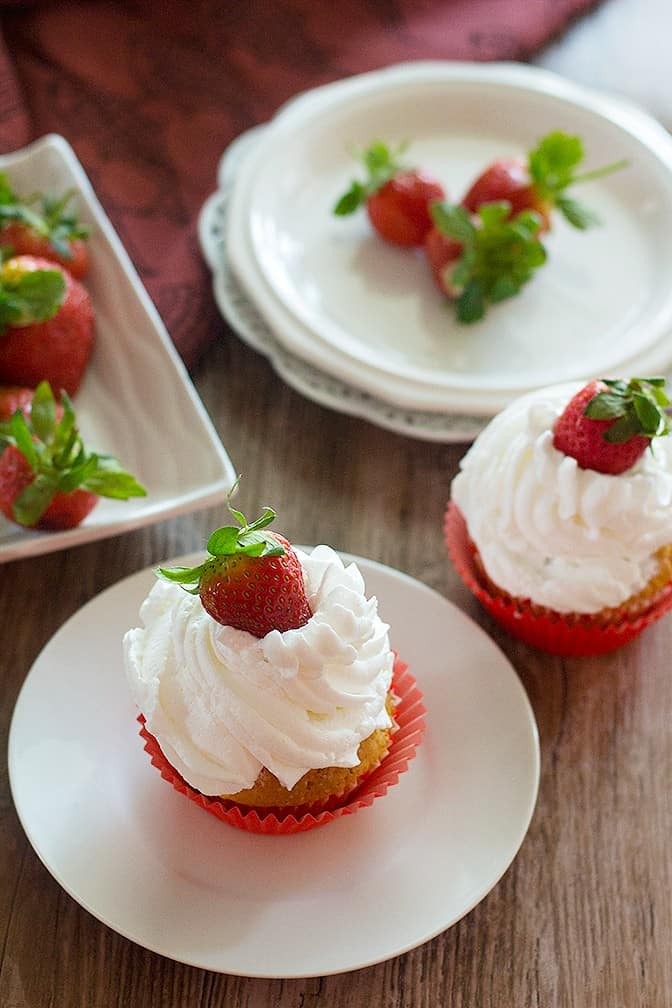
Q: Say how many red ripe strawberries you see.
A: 9